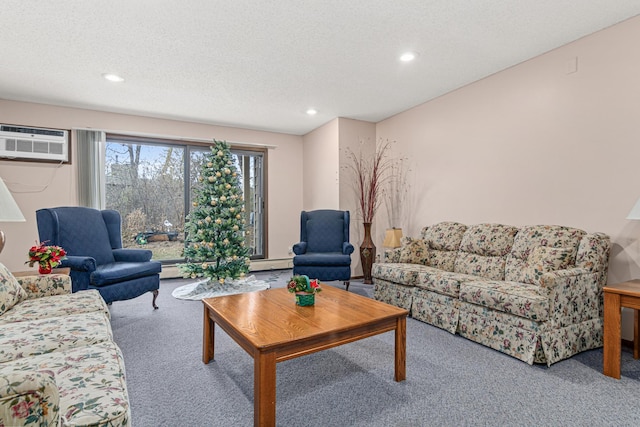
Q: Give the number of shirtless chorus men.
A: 0